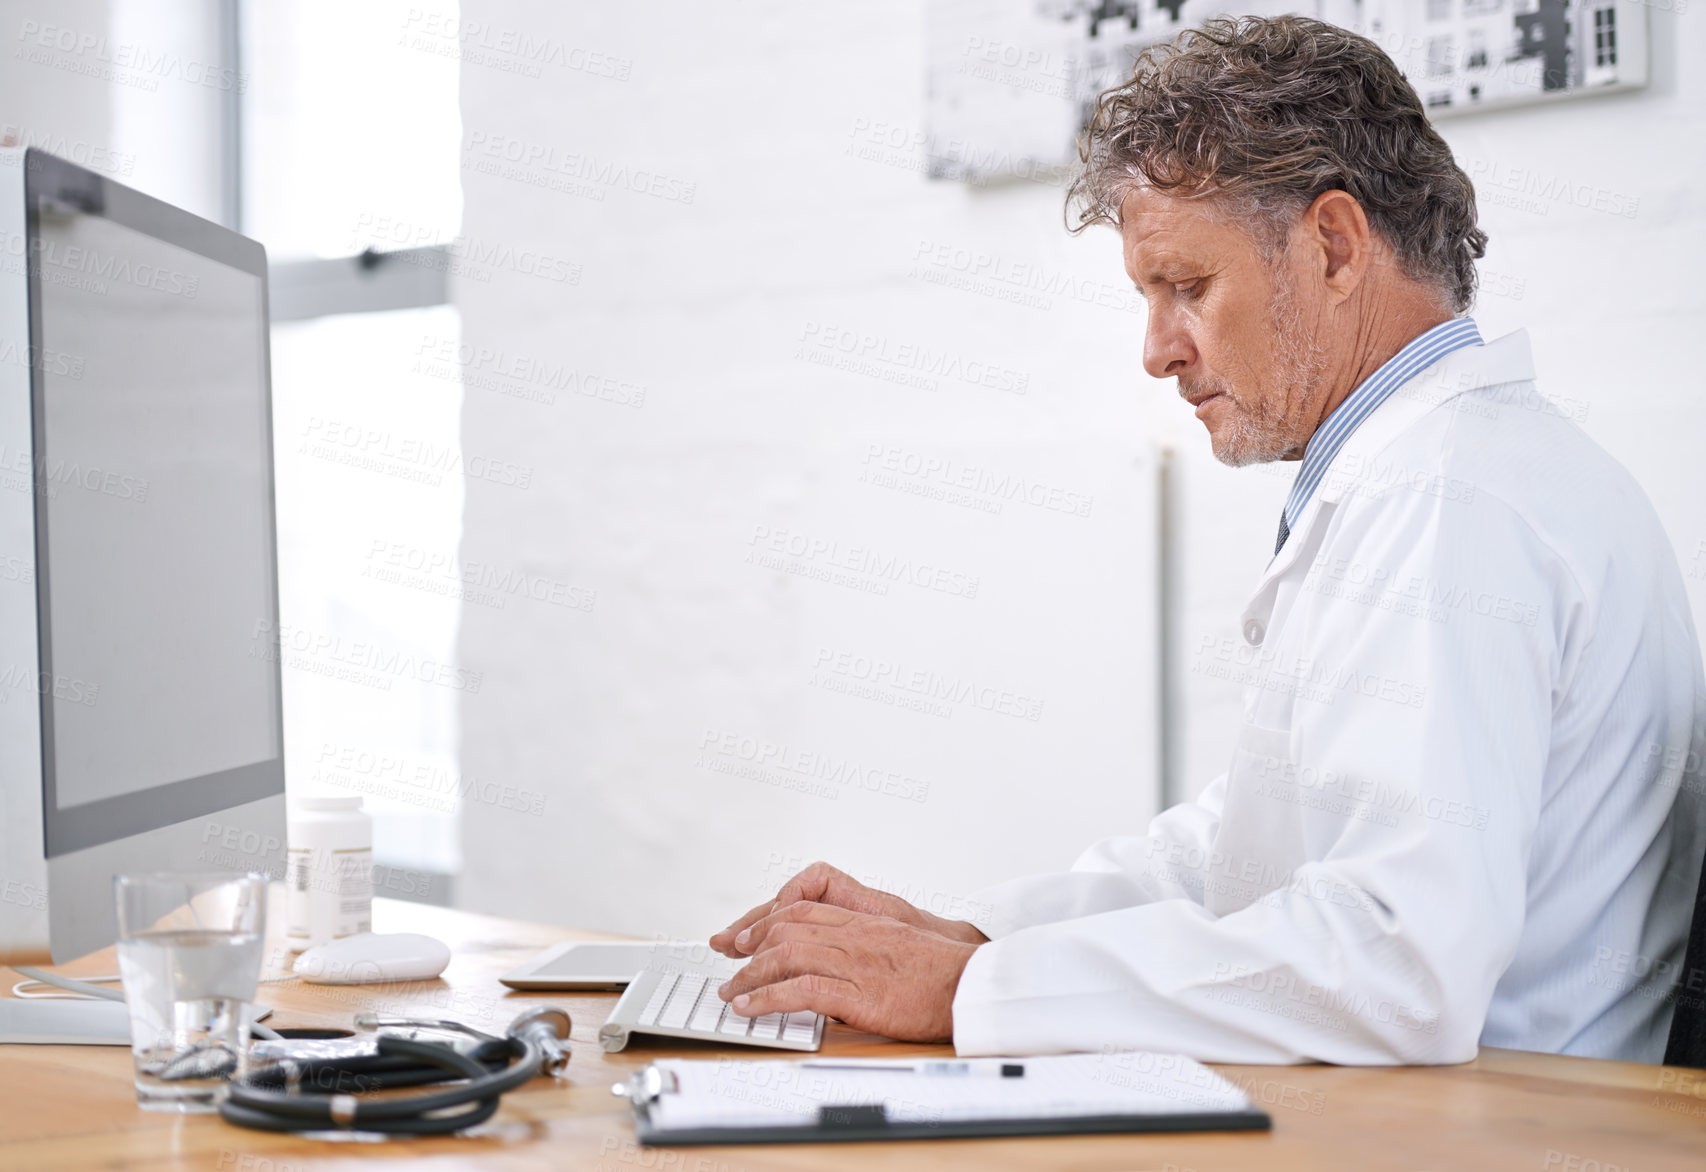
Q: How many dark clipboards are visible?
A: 1